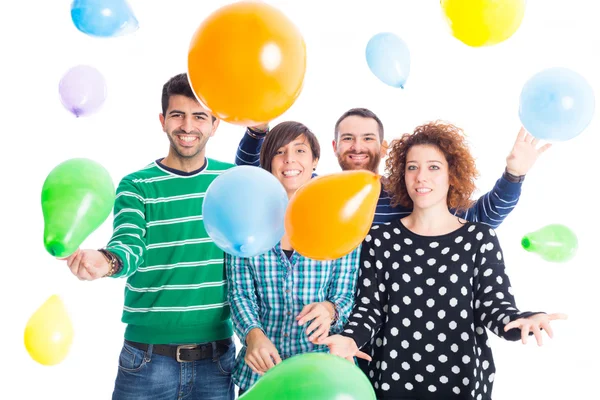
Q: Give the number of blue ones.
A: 4